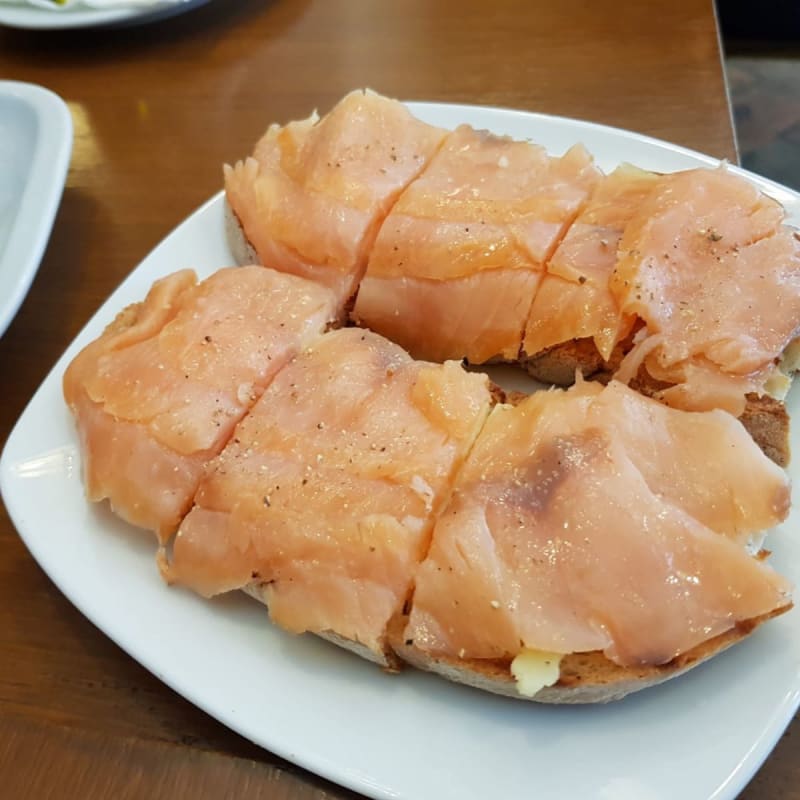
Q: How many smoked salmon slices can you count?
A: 6